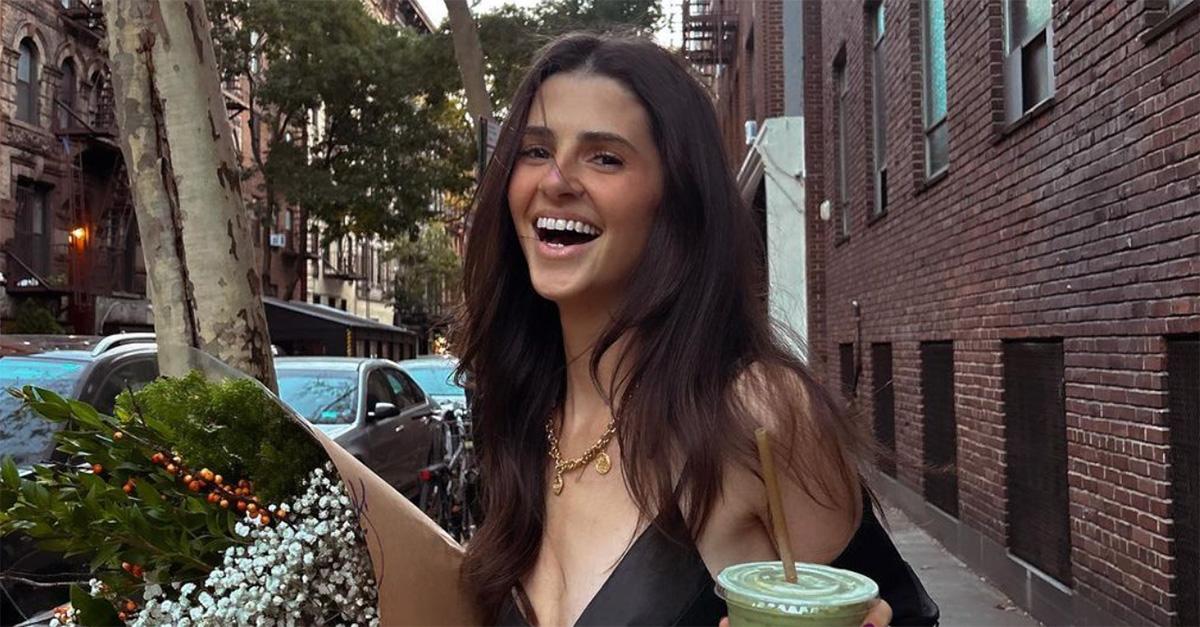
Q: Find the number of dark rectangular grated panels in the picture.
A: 5